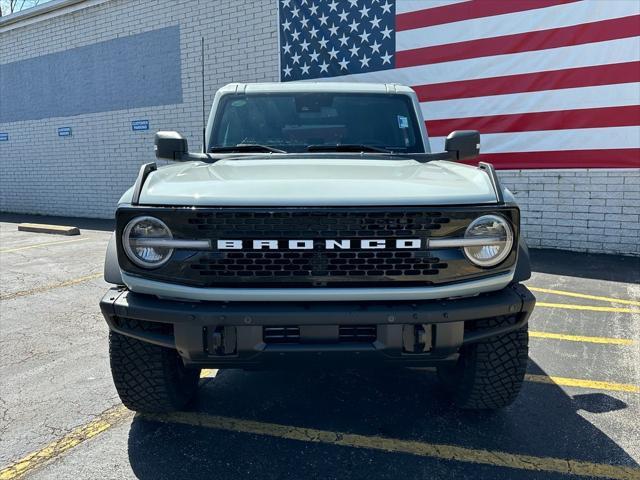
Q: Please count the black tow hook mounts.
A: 2